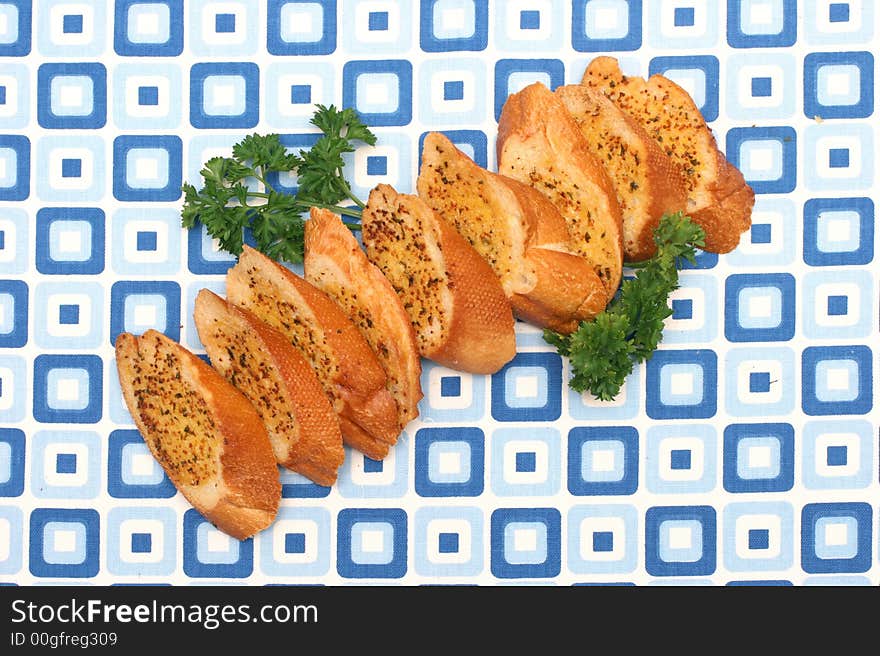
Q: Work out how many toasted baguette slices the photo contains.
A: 9